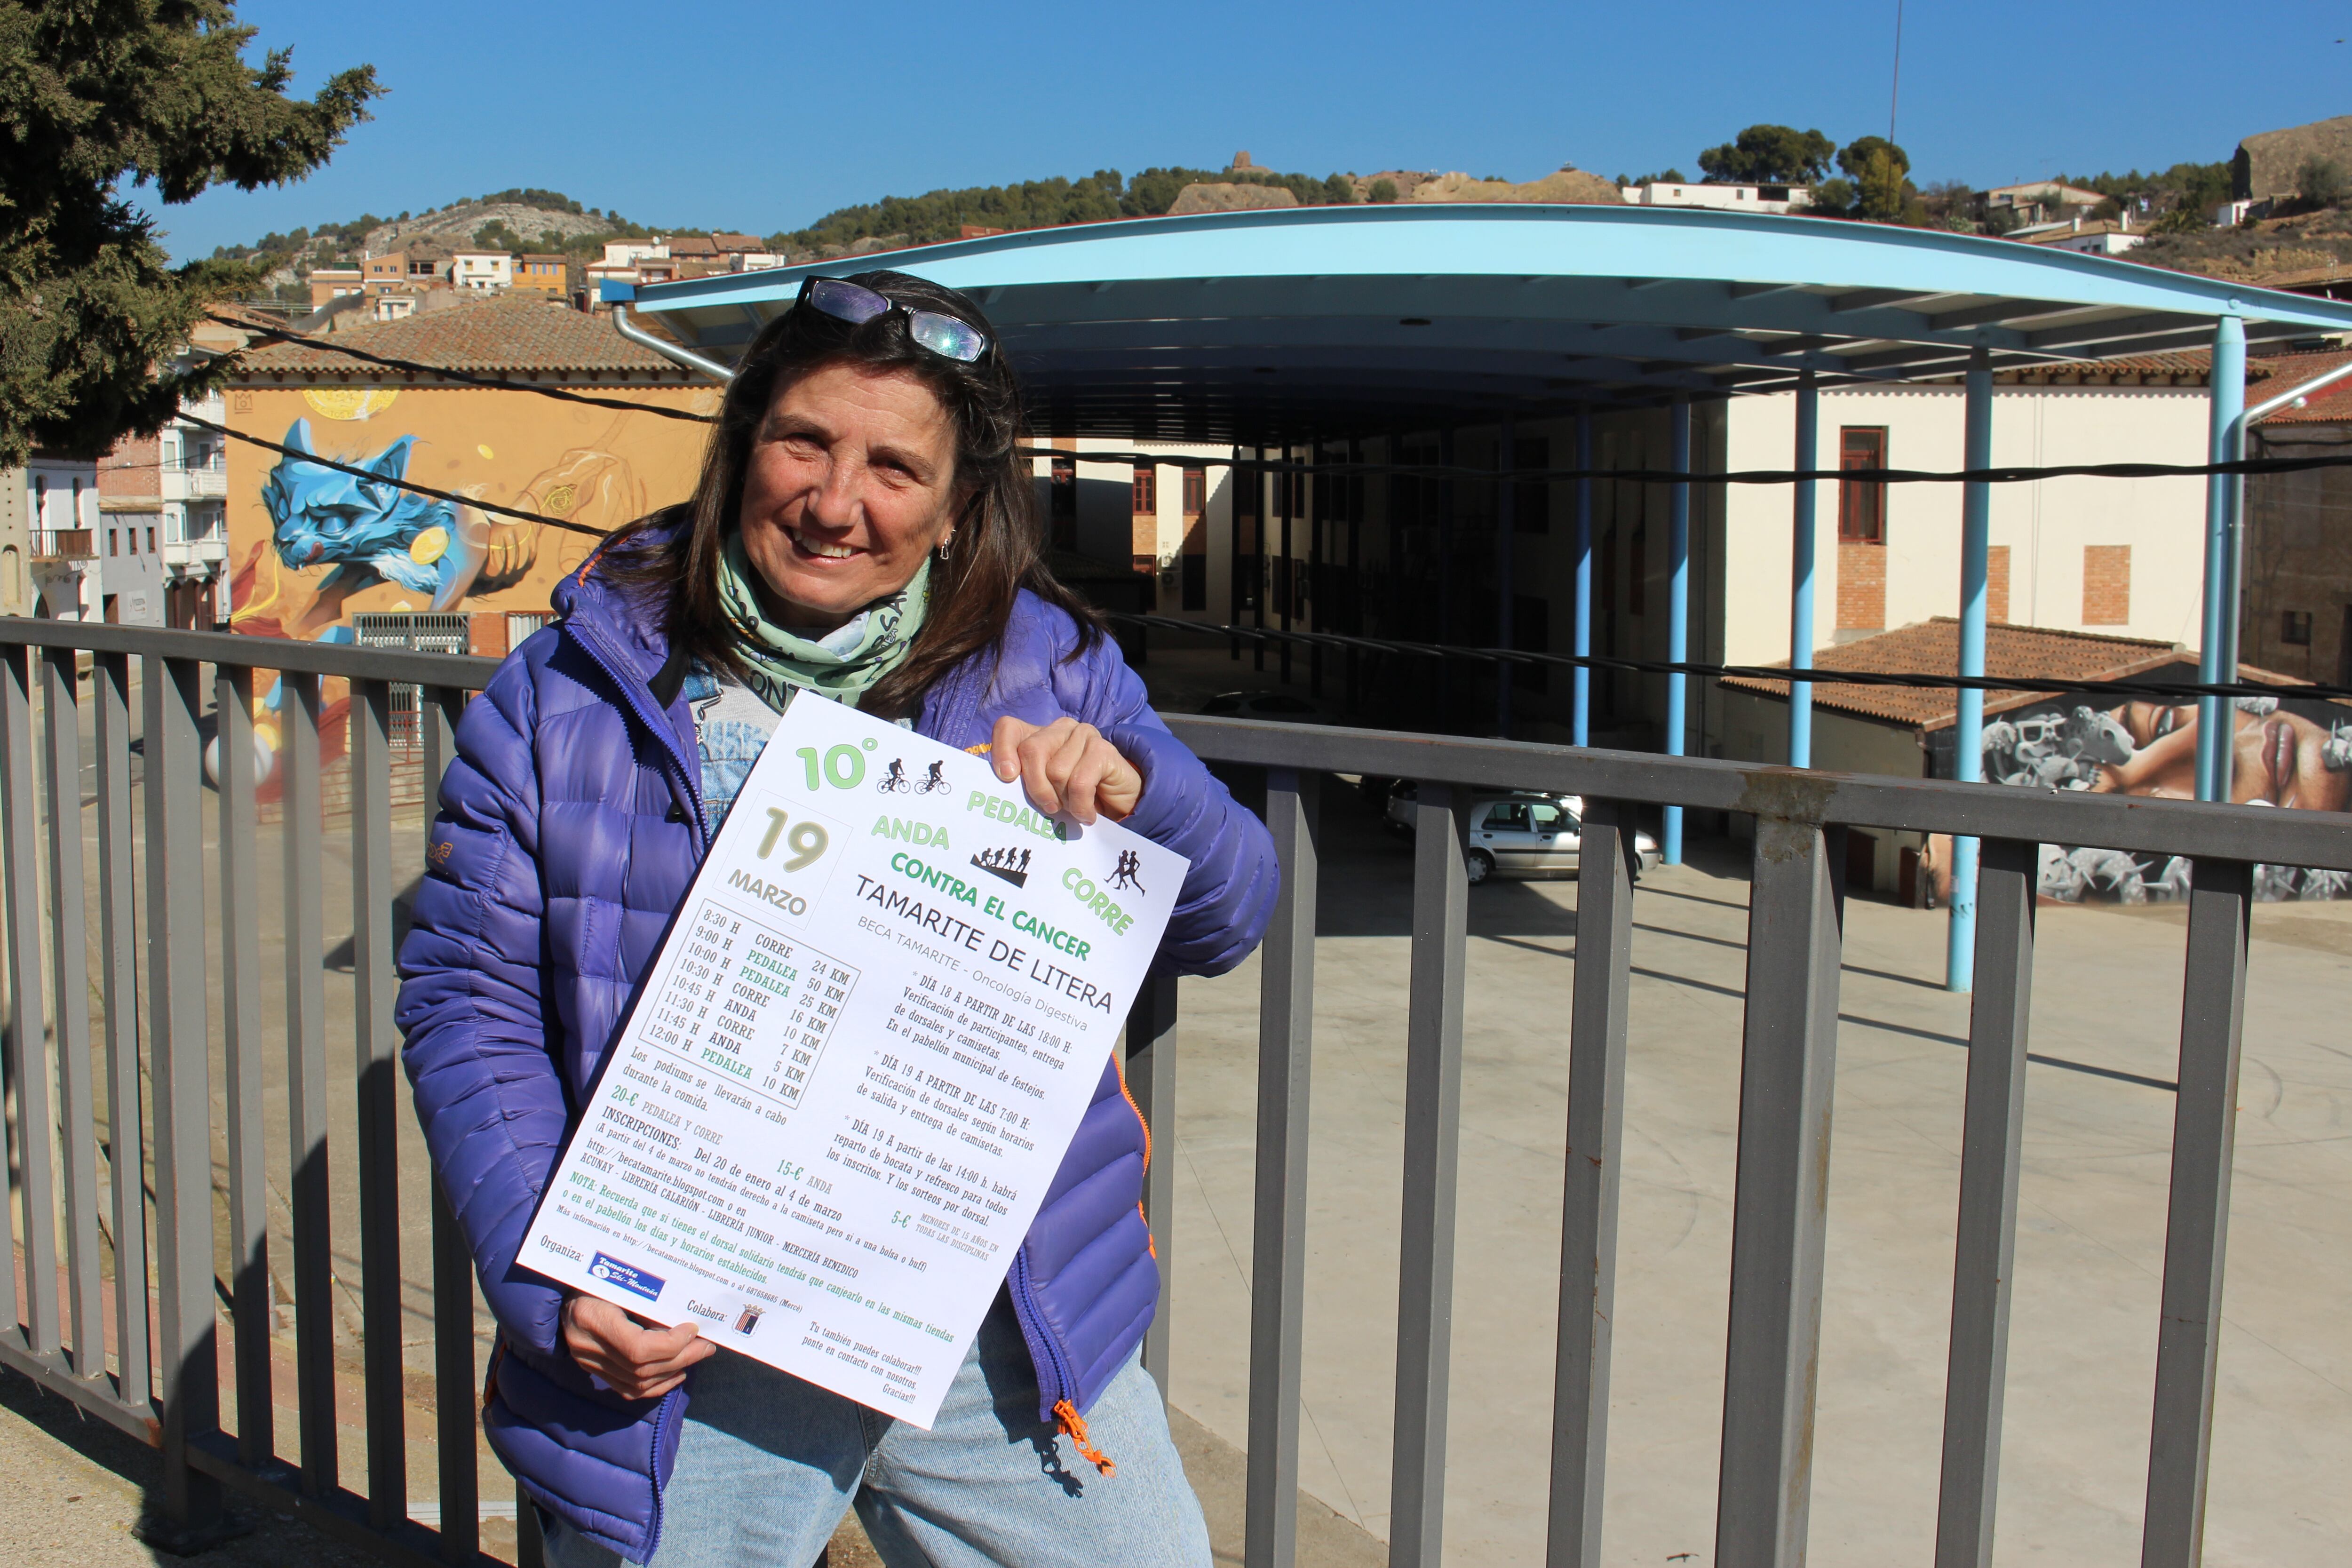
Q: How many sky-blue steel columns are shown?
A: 5